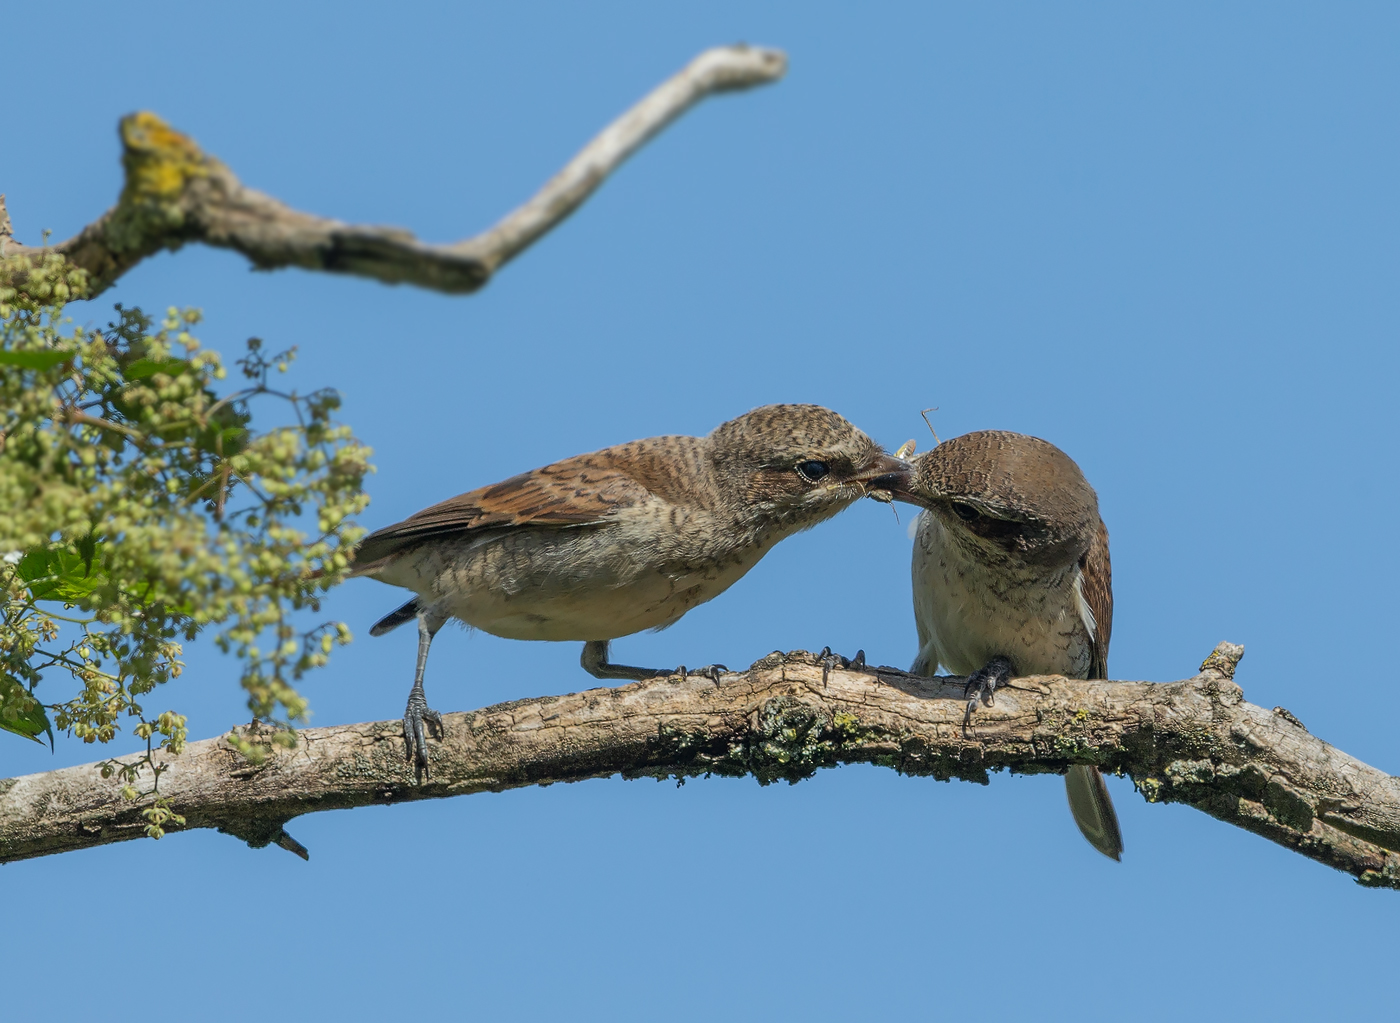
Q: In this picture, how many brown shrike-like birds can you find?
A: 2